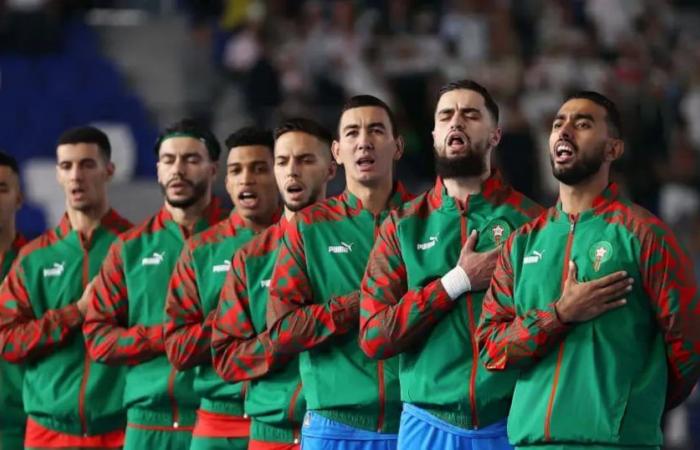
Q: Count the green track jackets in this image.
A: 8